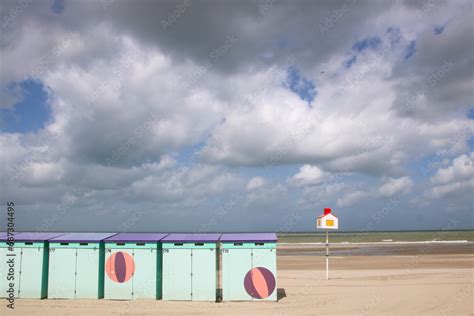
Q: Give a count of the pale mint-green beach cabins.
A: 5